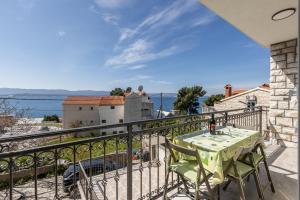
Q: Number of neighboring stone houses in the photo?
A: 2